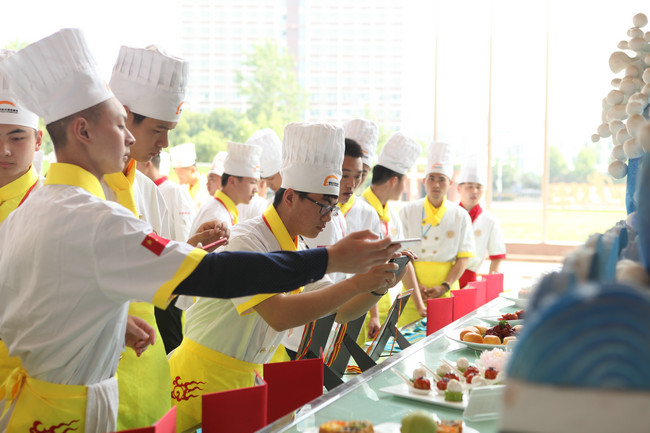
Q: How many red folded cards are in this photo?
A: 7